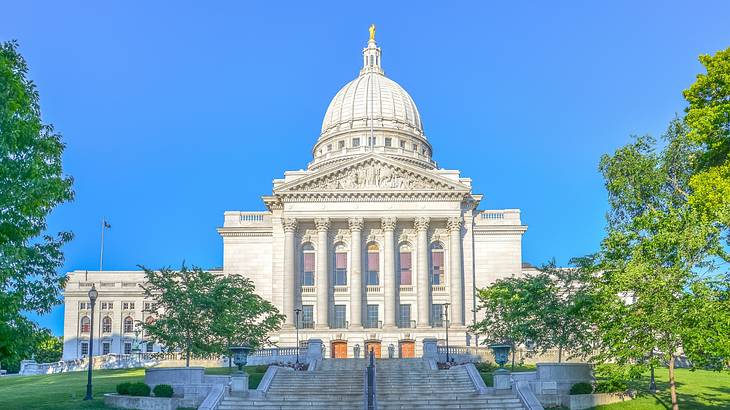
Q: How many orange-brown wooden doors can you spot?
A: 3